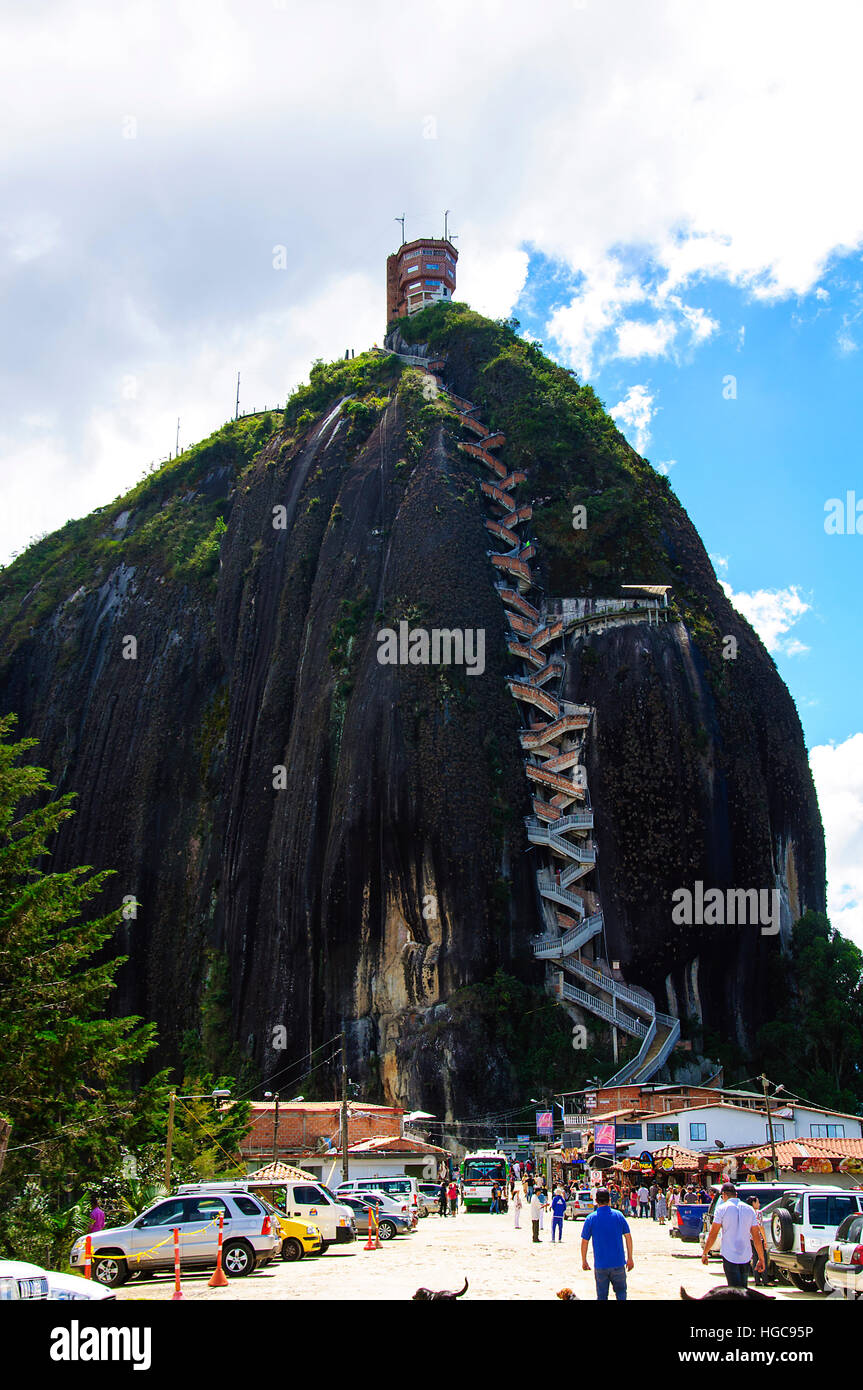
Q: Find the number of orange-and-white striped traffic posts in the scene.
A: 5